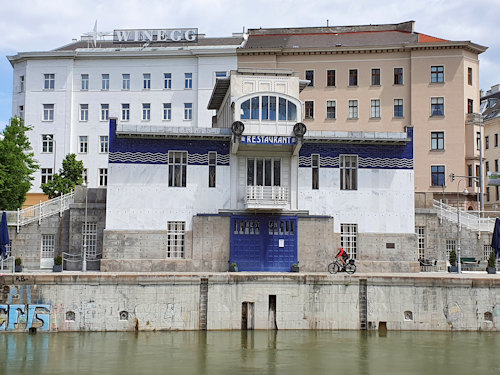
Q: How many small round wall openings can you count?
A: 4